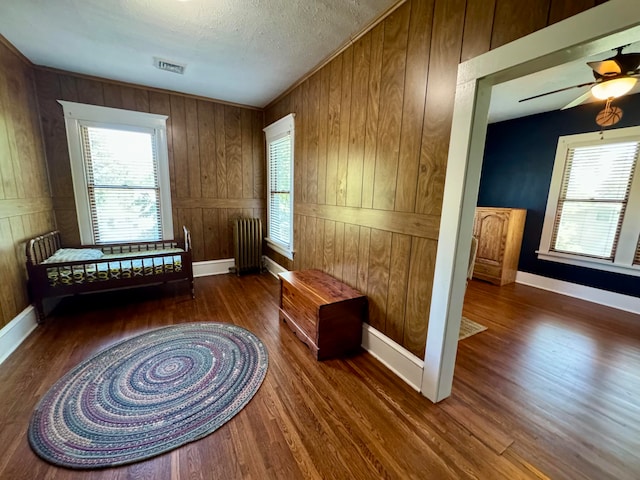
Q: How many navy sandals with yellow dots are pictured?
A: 0